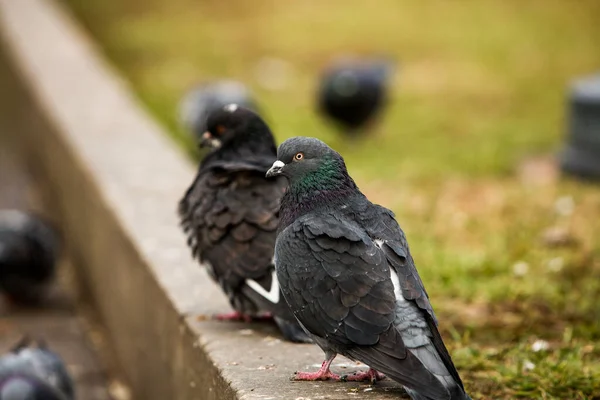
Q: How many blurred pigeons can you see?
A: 4